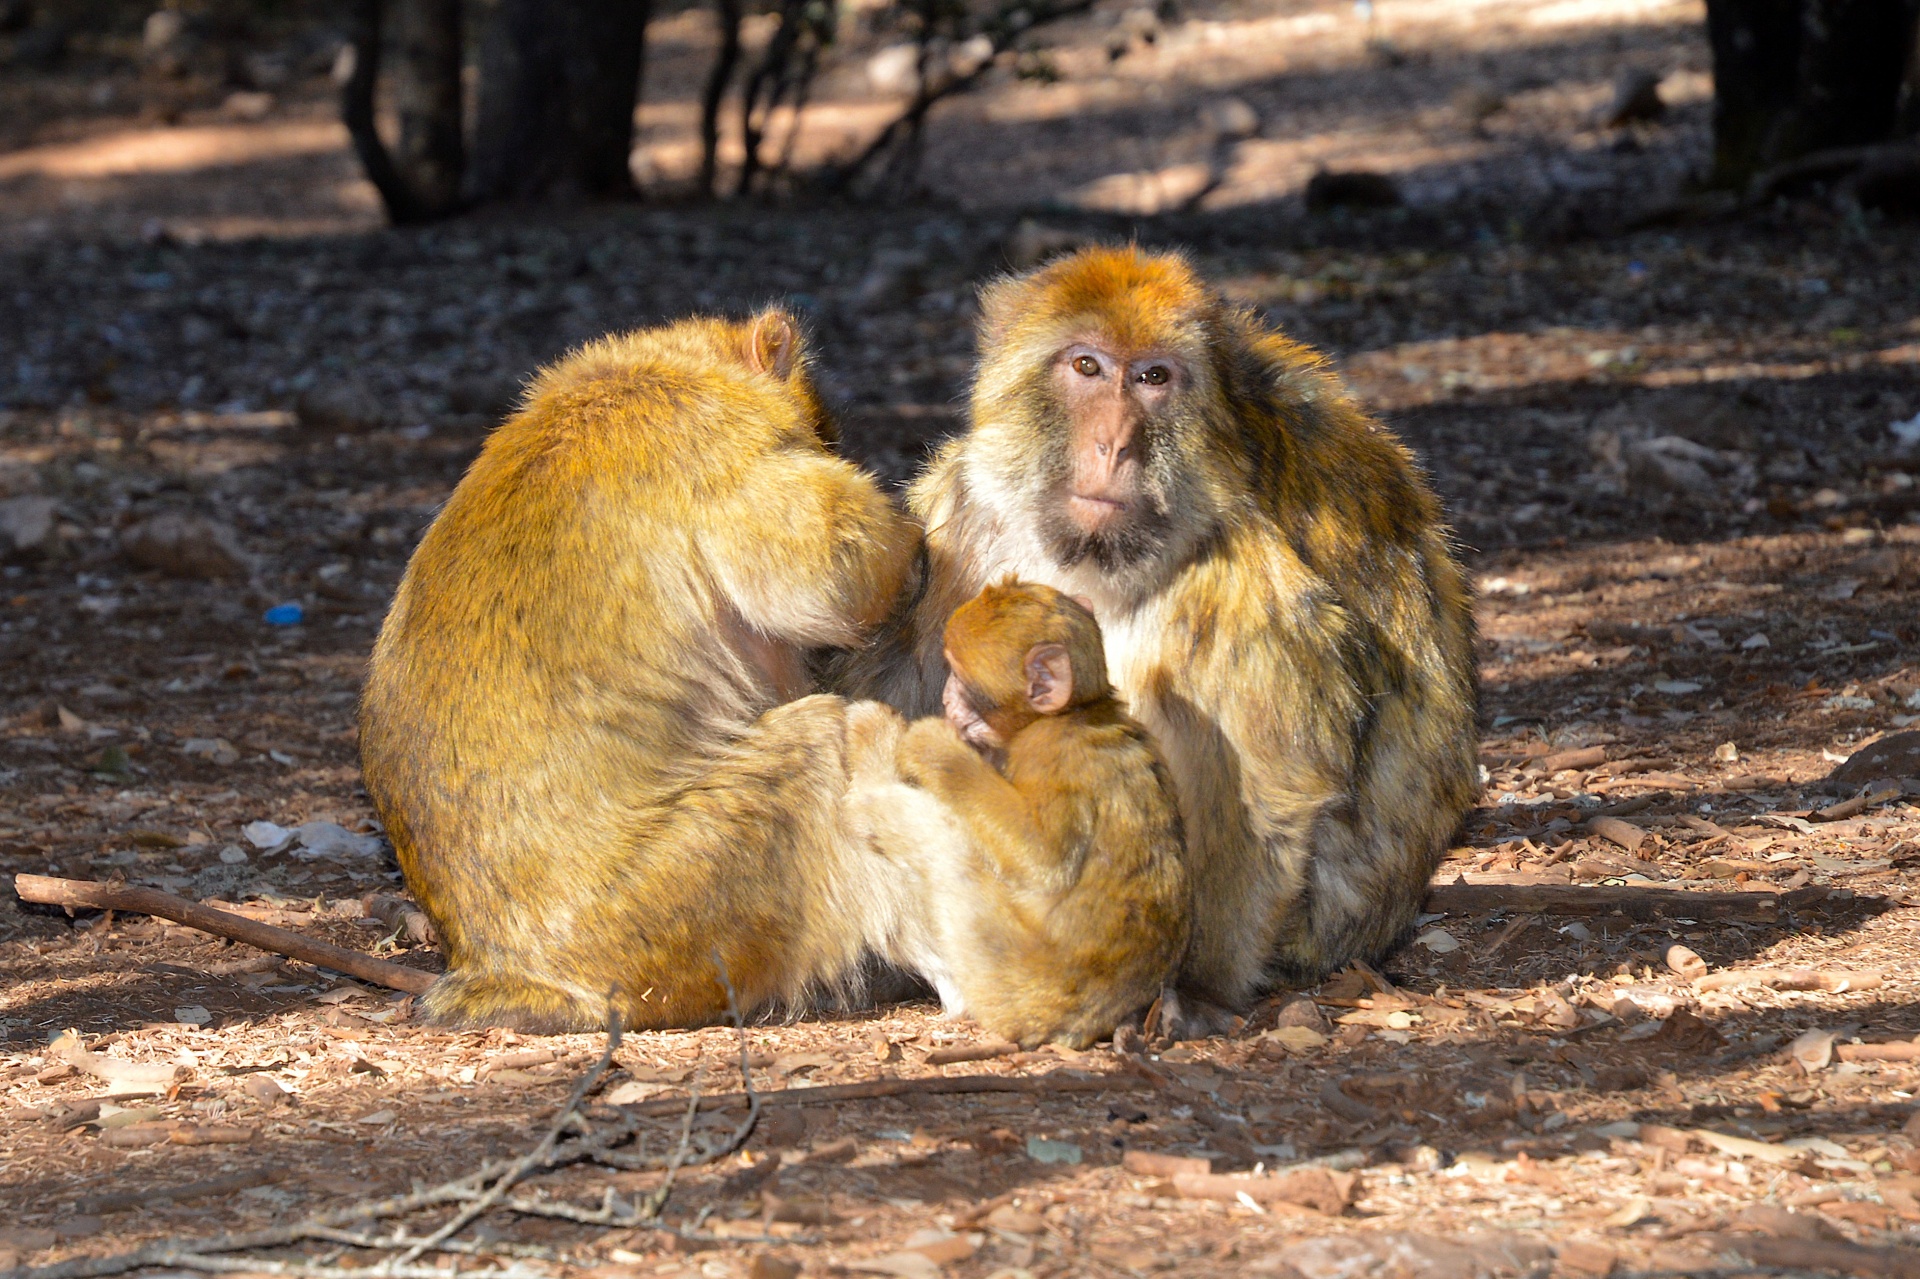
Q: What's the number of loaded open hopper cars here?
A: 0